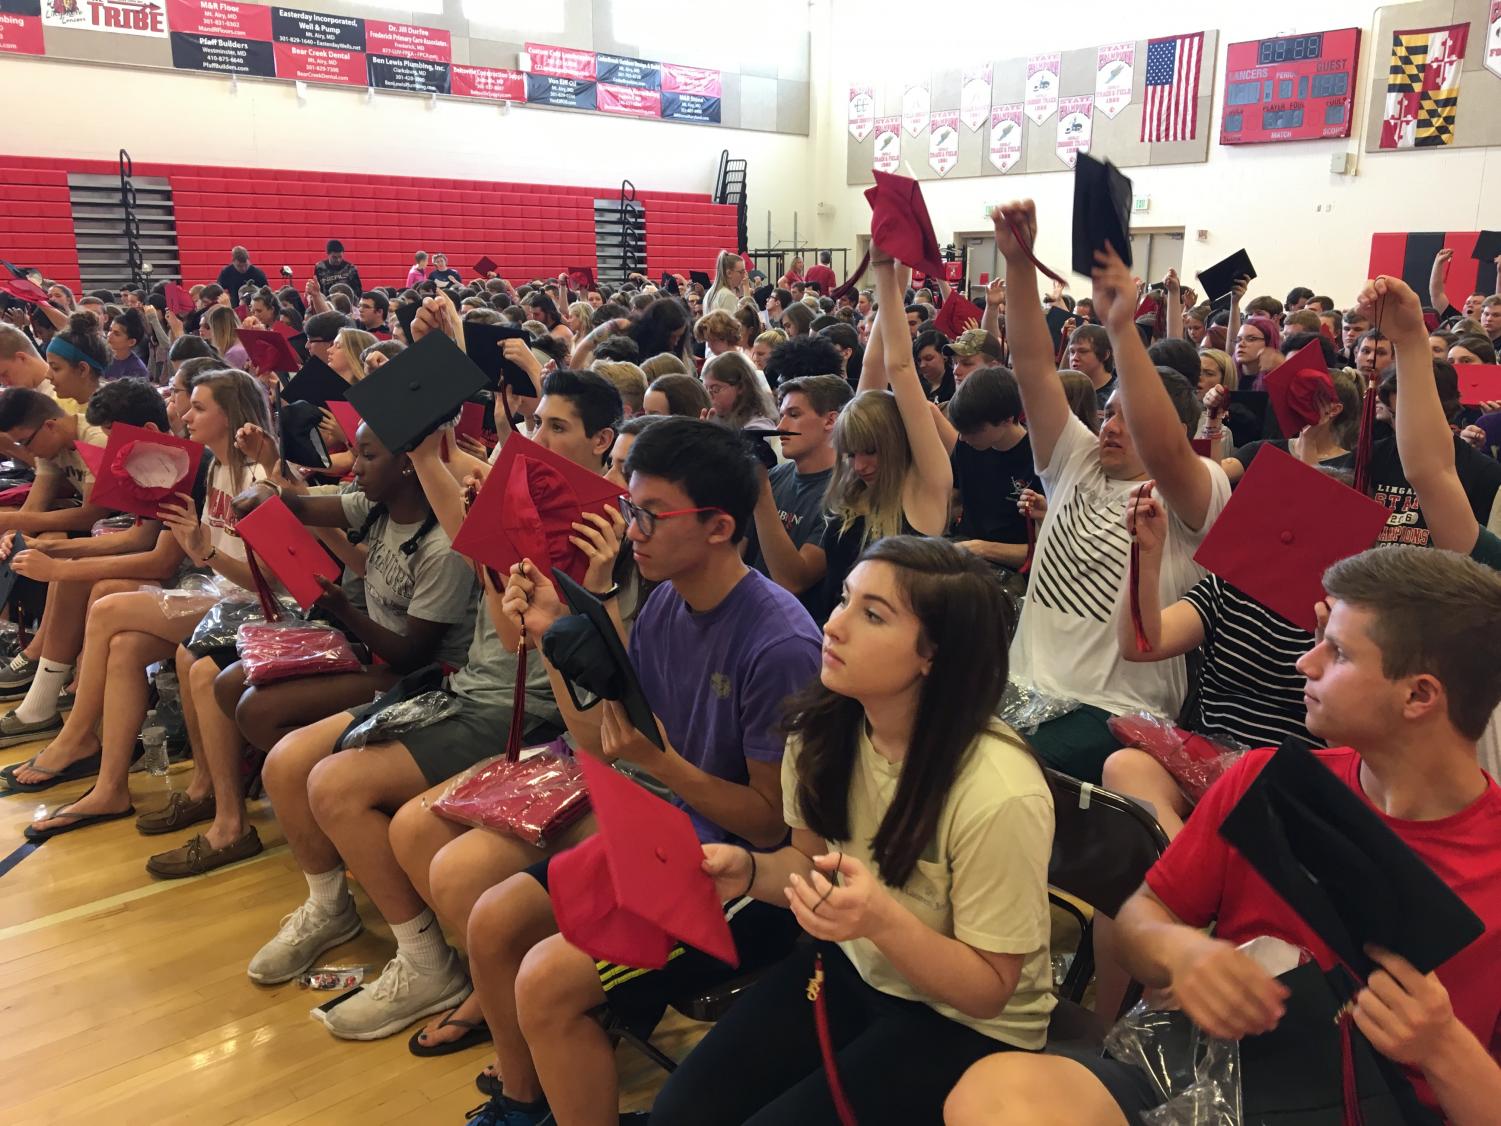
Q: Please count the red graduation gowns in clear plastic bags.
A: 3